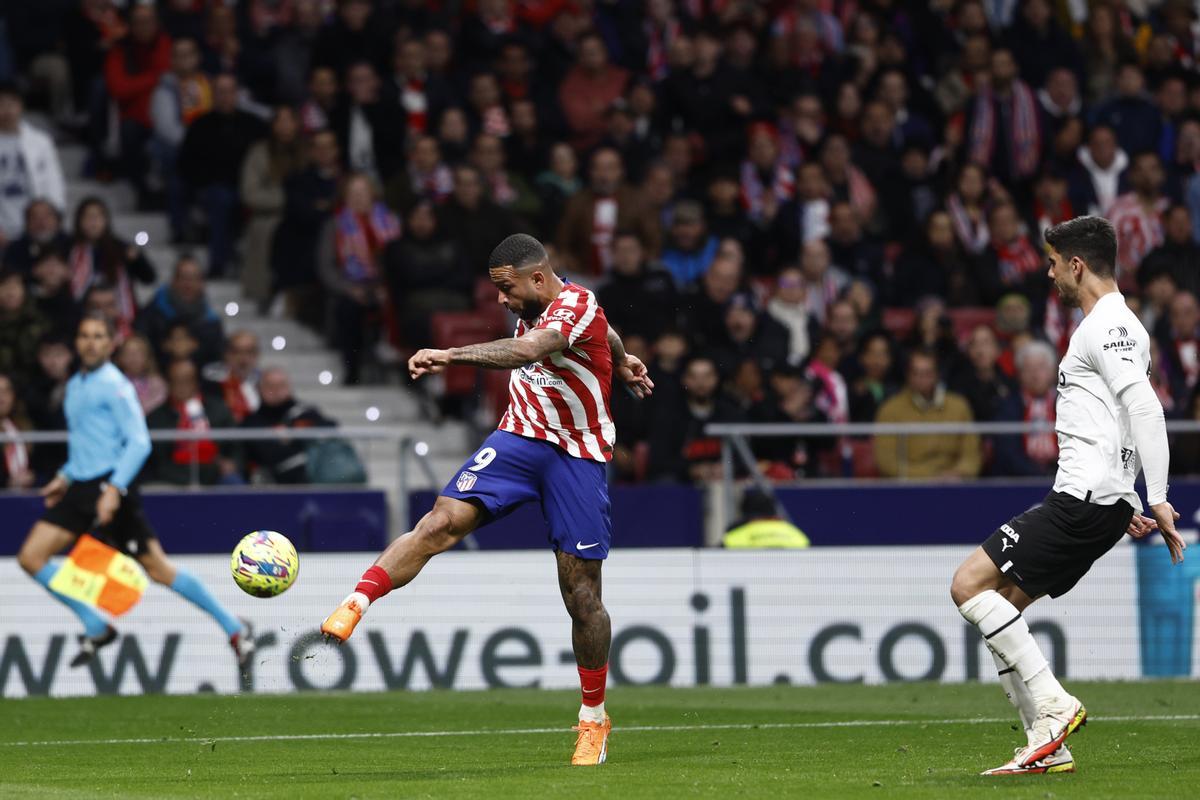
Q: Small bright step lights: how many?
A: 6